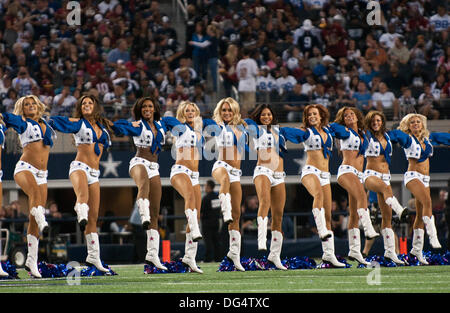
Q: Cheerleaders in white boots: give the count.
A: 10